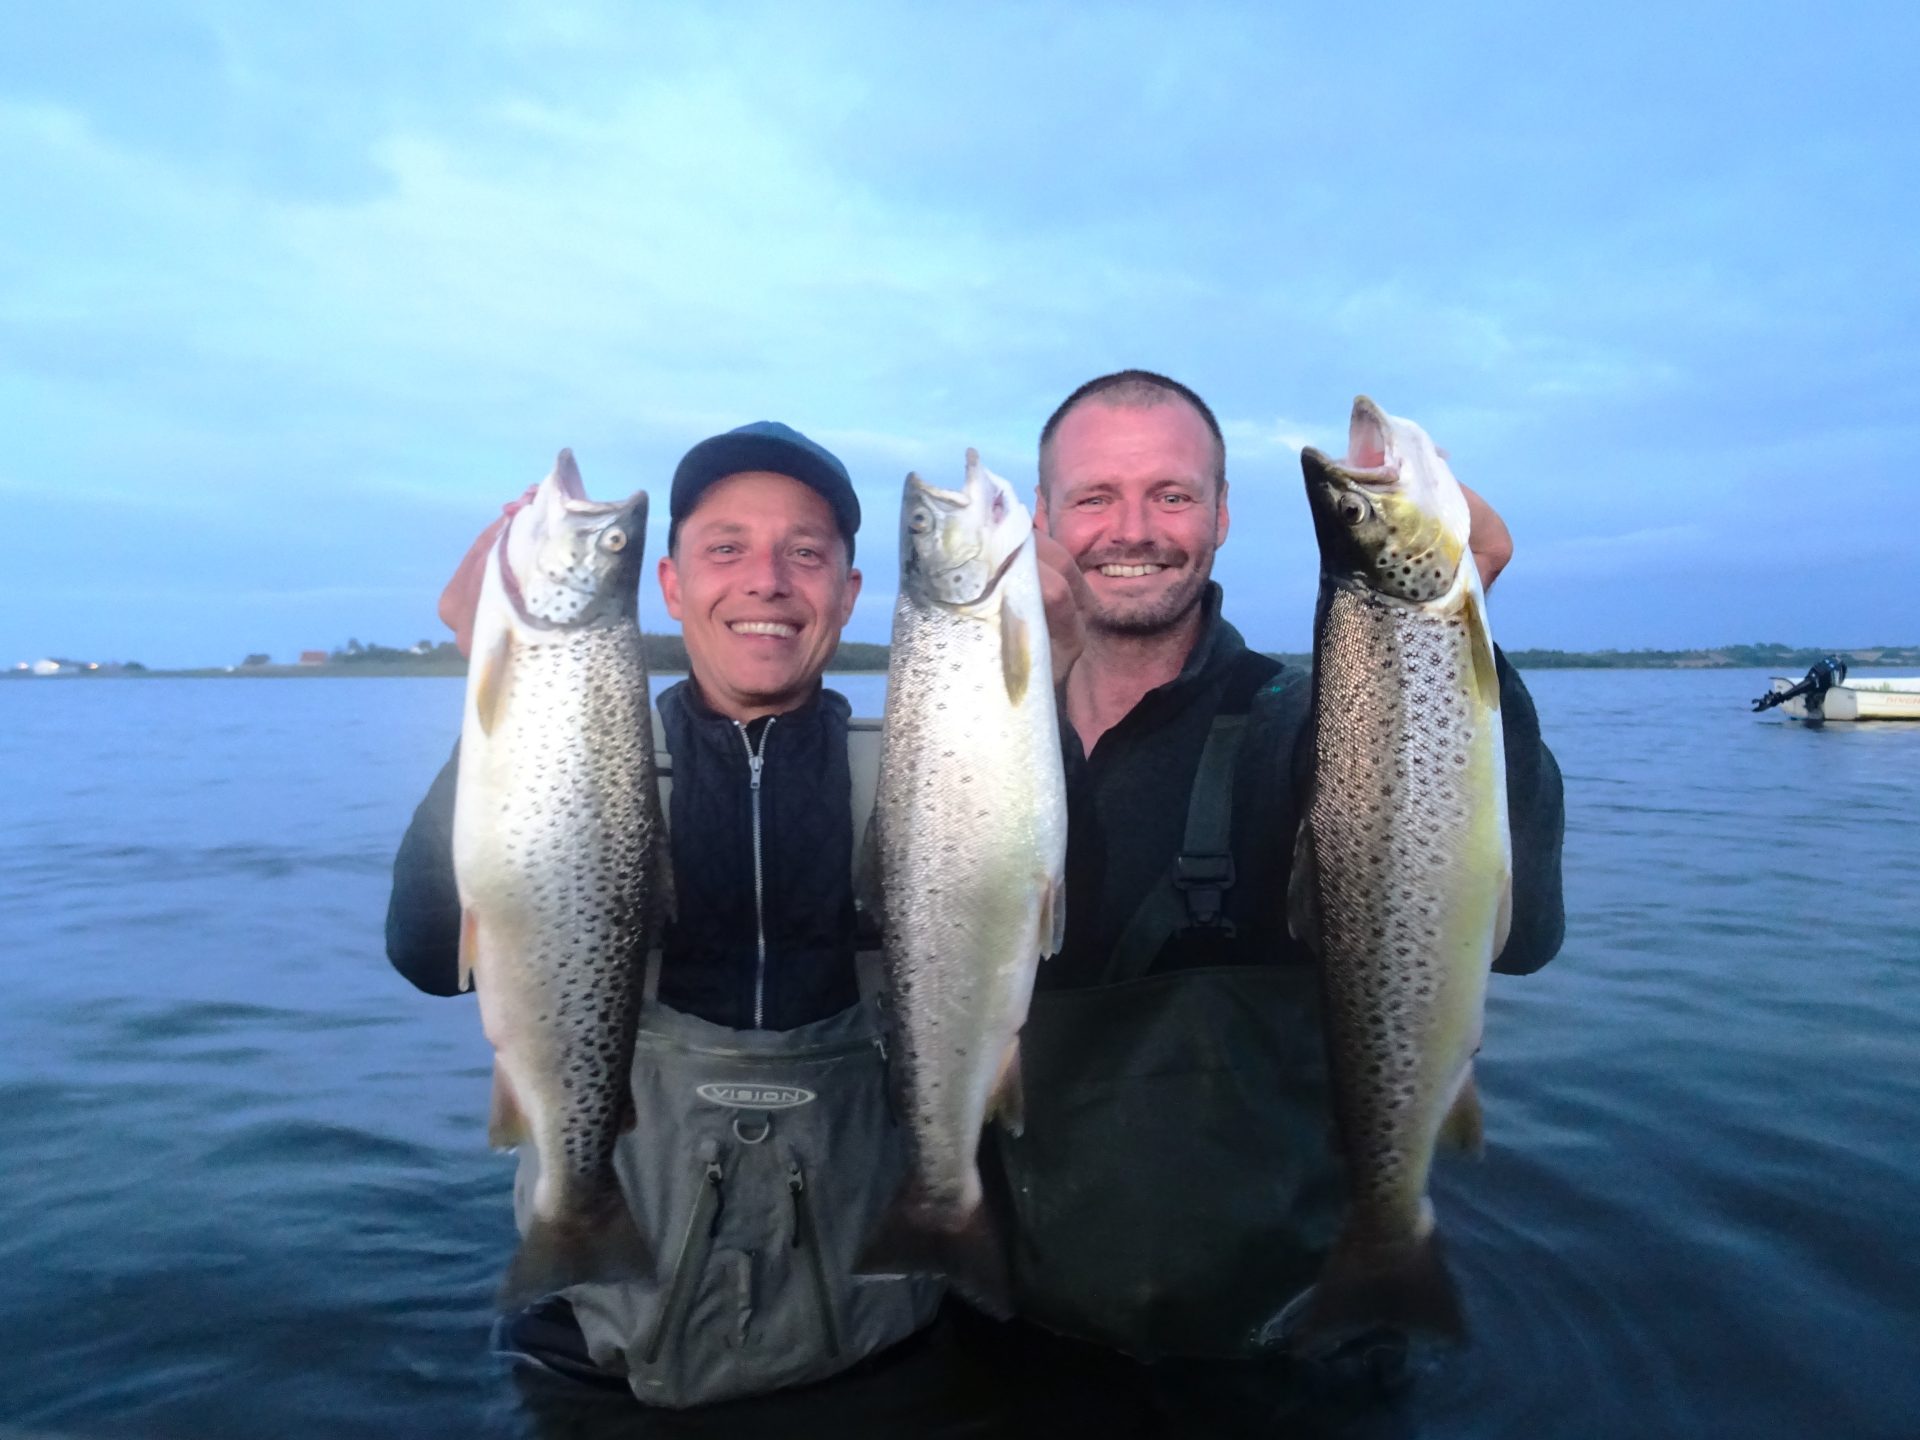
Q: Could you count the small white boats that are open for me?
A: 1